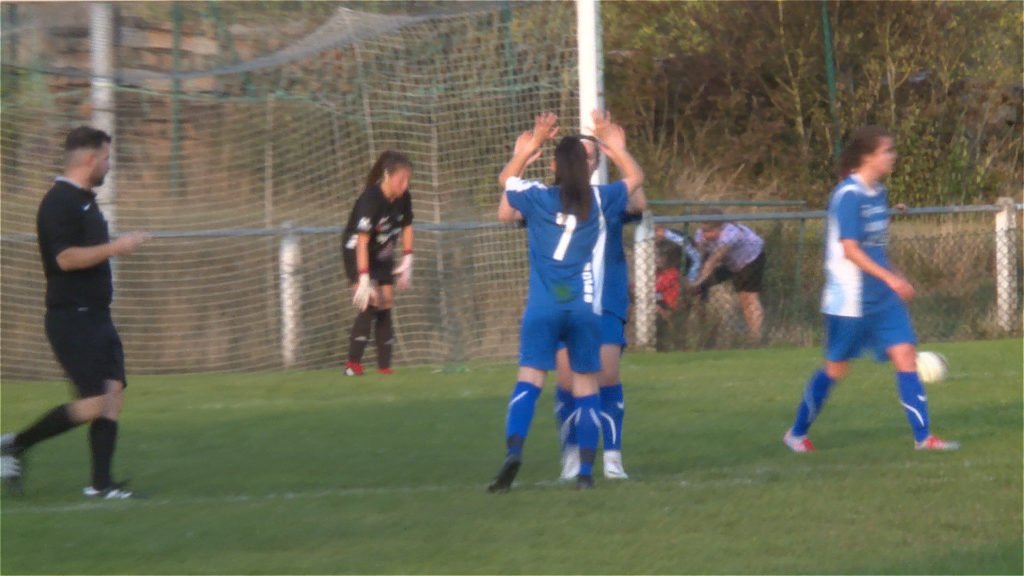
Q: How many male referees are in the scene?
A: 1